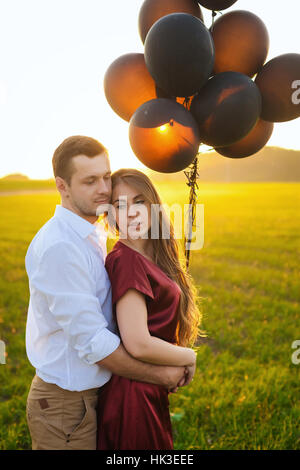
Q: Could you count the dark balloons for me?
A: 9